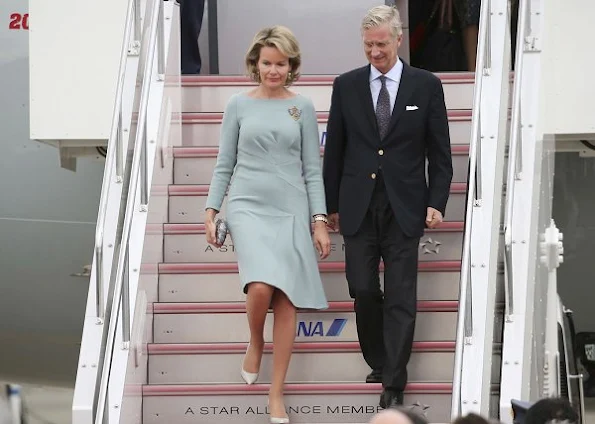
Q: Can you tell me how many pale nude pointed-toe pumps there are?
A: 2